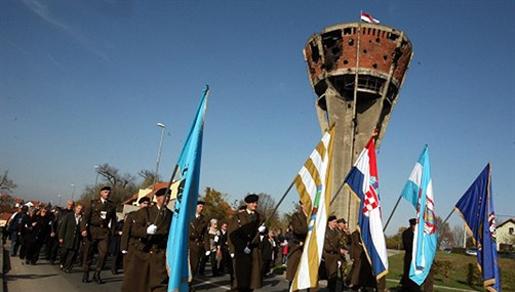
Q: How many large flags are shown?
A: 5